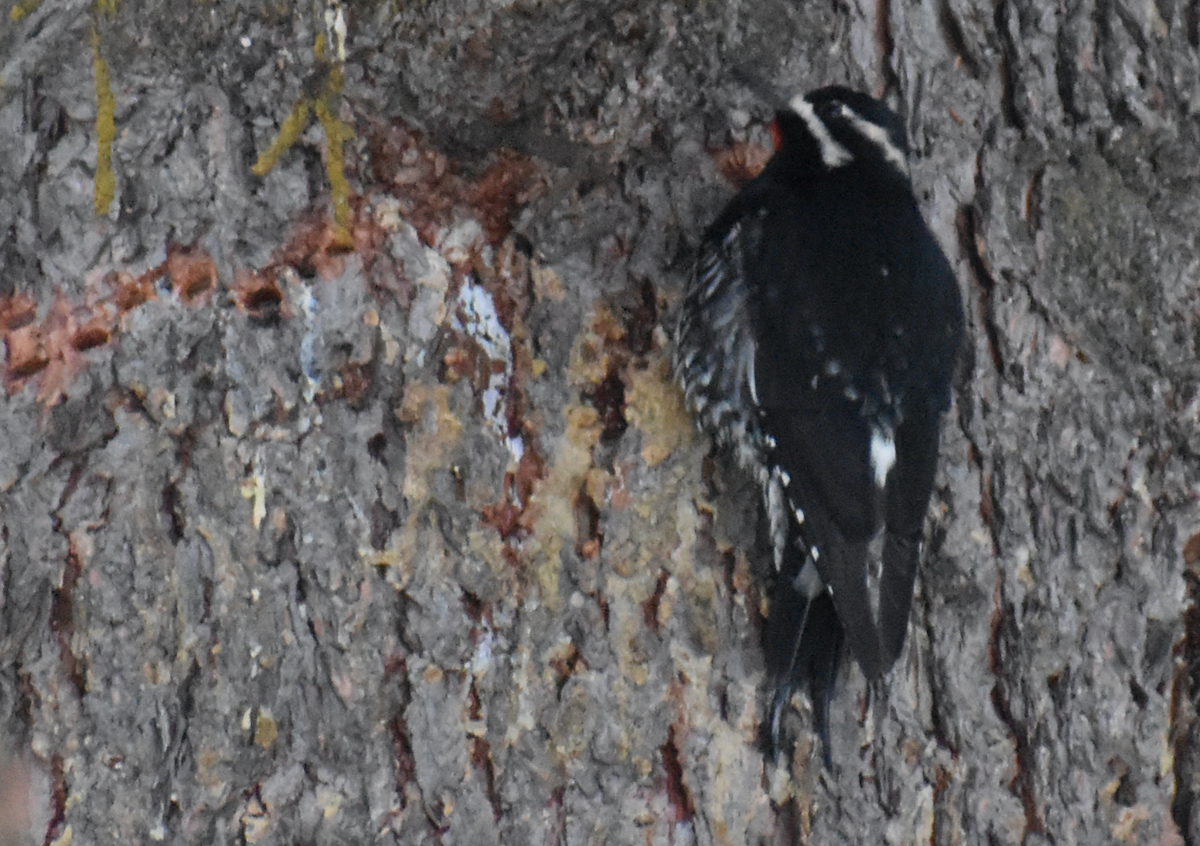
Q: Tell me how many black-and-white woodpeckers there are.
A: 1